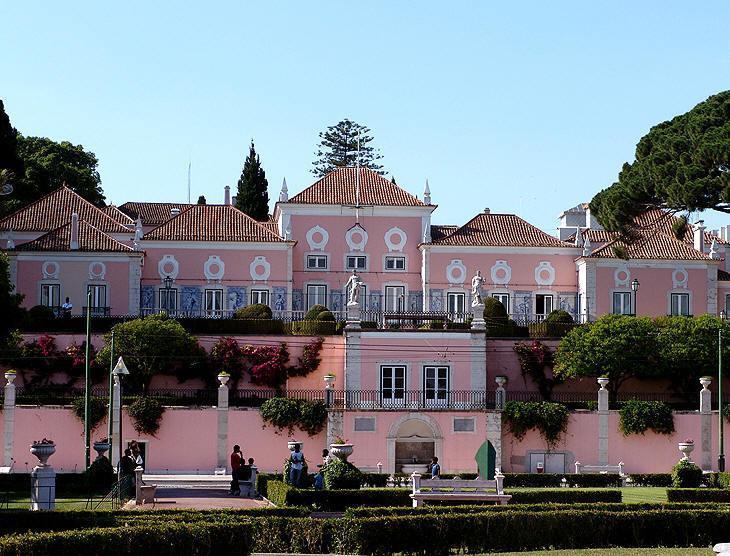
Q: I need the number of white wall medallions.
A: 13